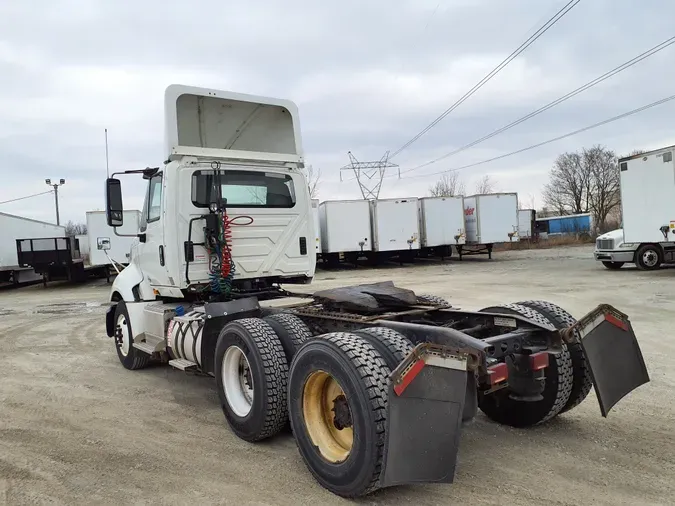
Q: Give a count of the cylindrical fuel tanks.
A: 1